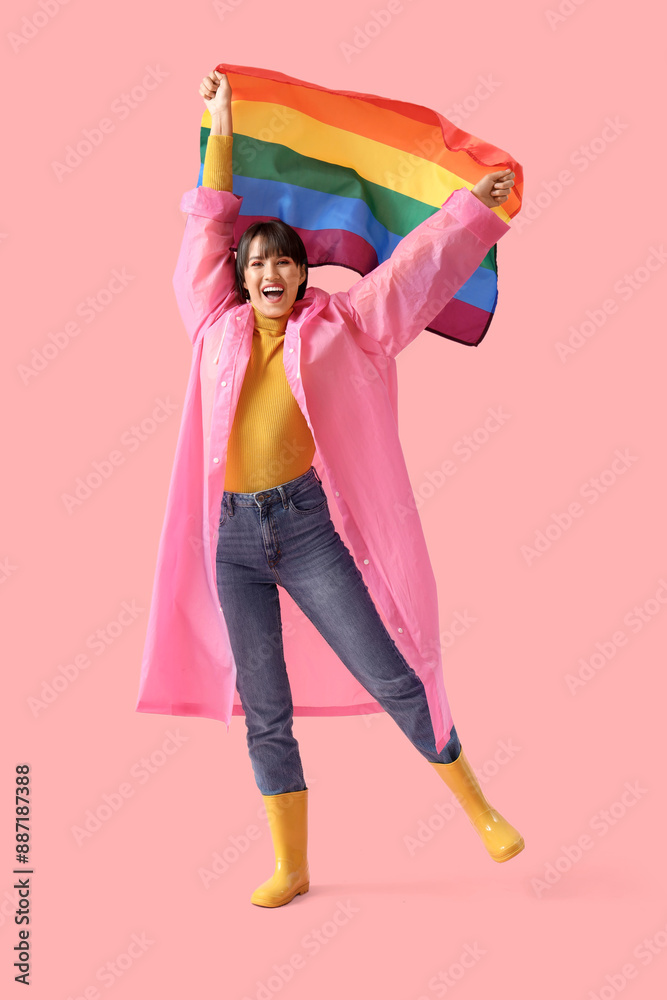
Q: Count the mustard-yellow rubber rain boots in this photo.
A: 2